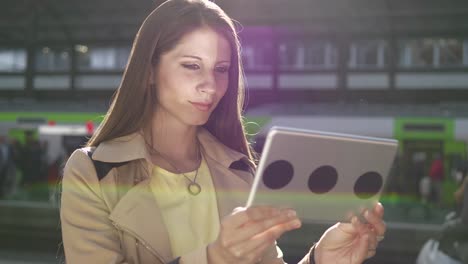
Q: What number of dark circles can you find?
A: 3